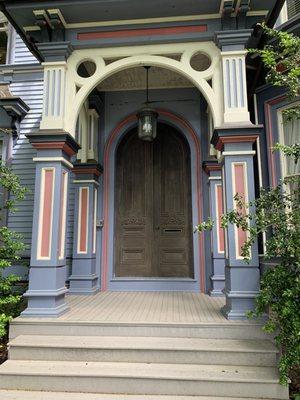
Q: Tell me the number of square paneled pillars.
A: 4